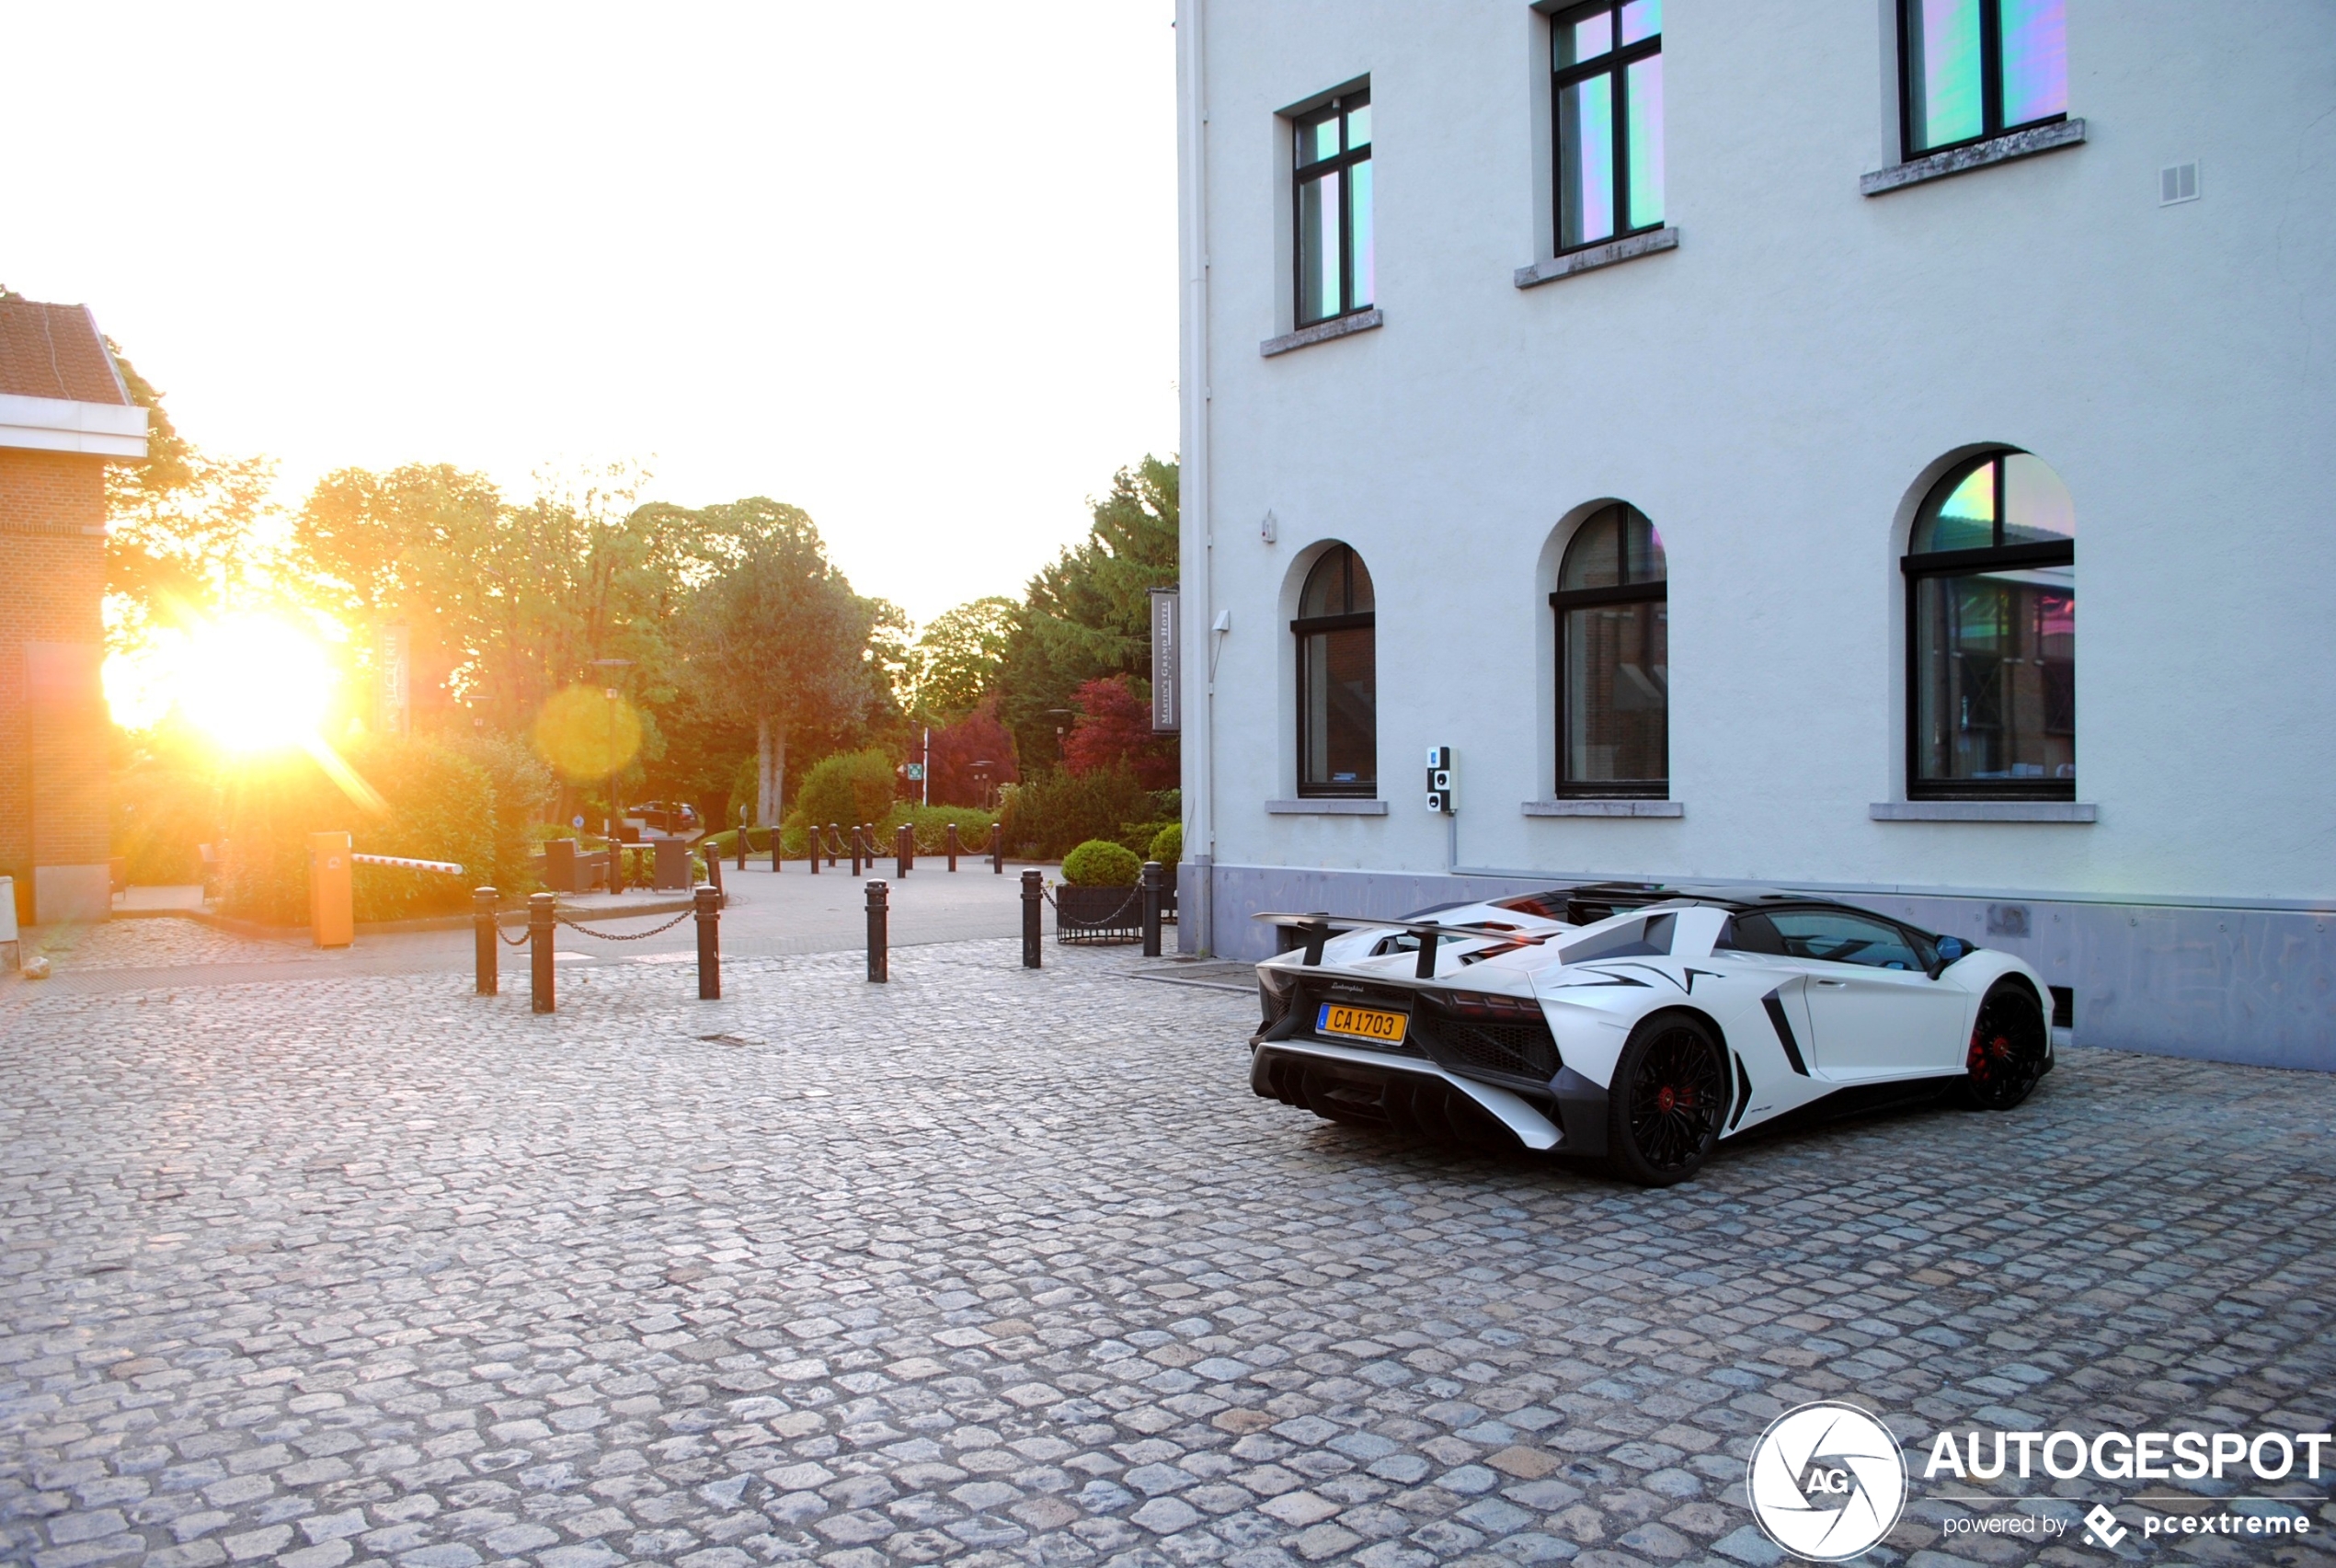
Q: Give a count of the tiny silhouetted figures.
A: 0